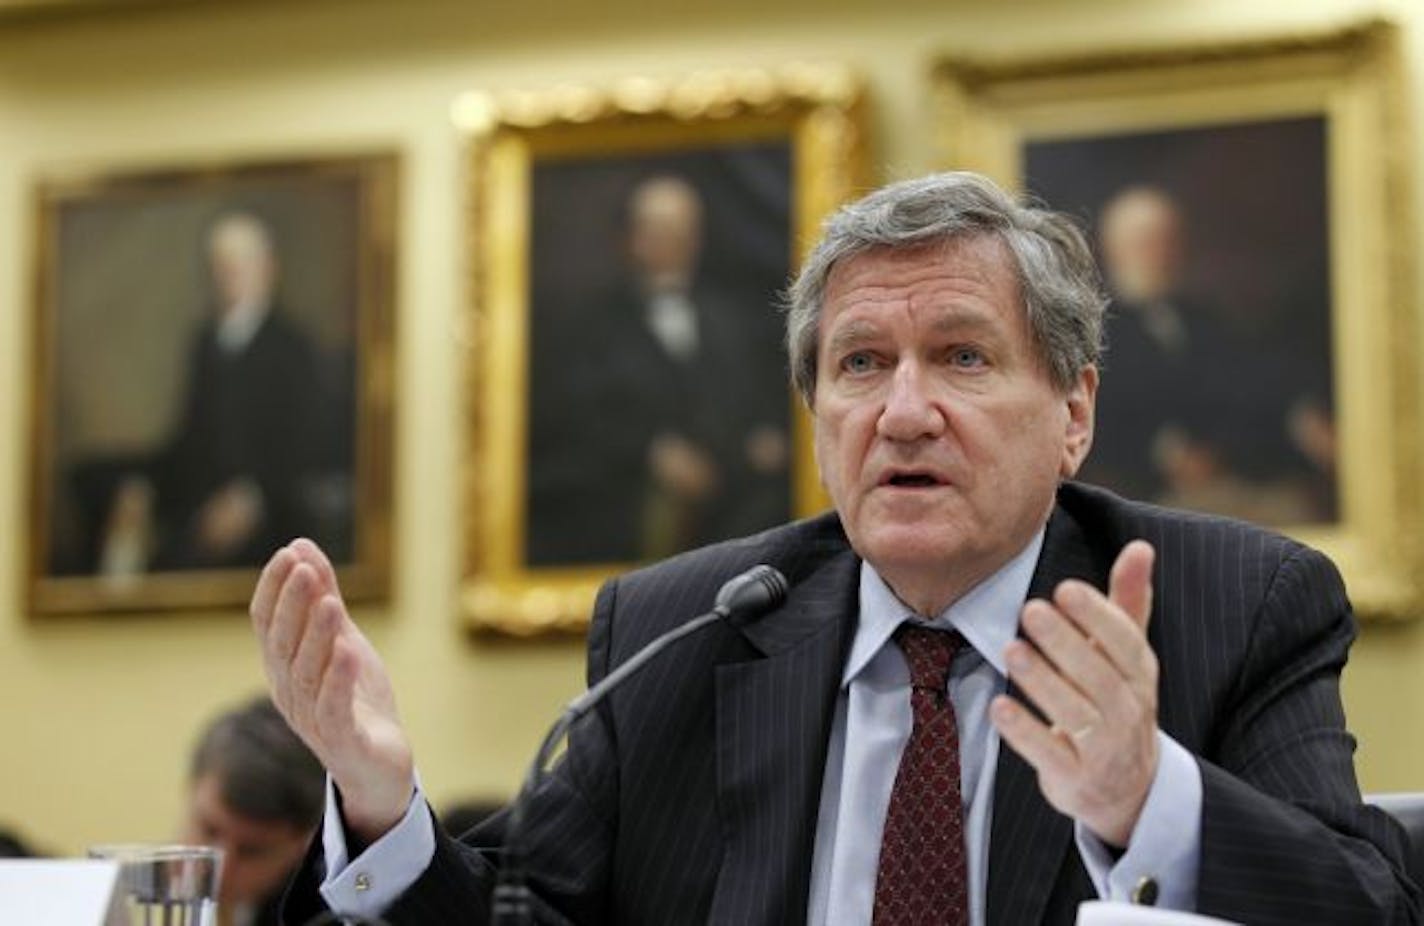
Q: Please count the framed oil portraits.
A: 3